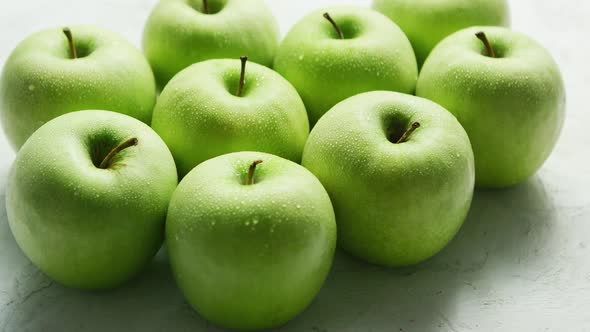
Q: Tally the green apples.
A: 9